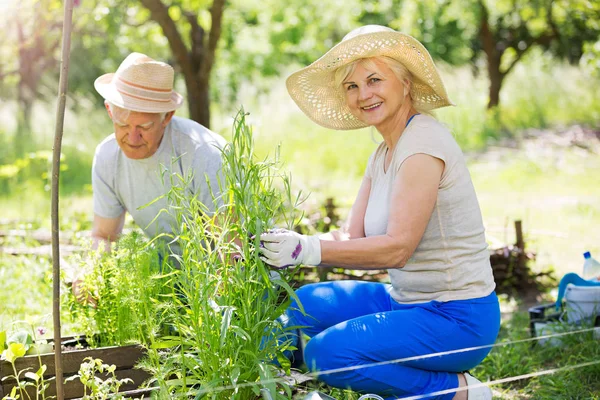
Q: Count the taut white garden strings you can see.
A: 2